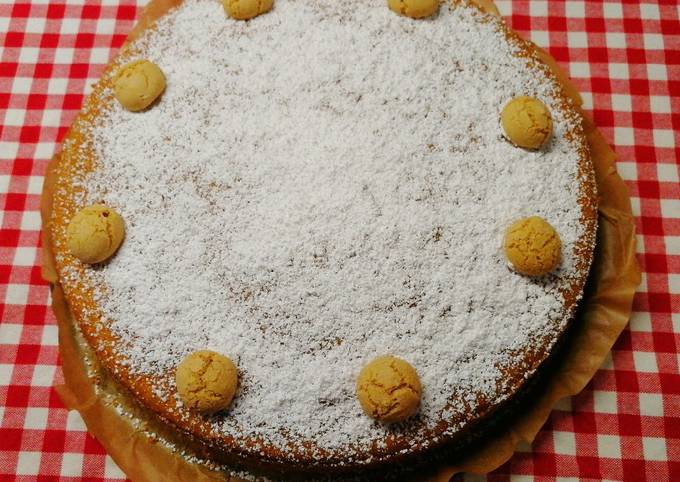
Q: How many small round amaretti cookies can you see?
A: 8